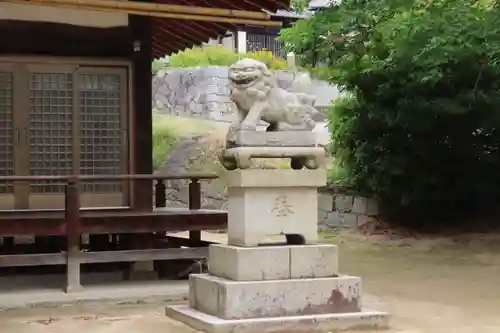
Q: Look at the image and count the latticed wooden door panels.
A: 3